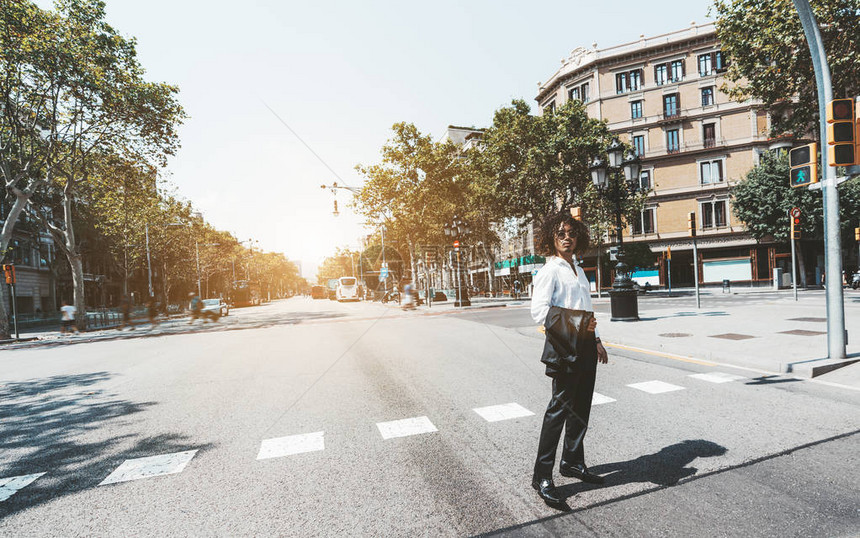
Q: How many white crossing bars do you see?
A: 8